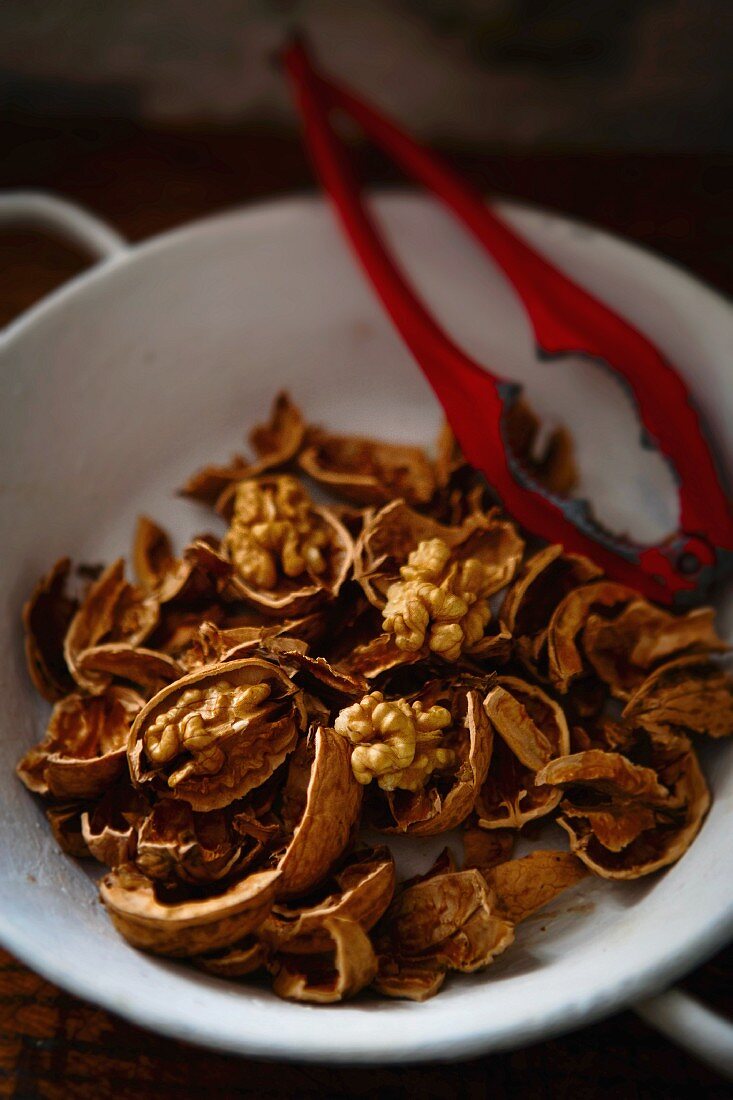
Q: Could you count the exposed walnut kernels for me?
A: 4